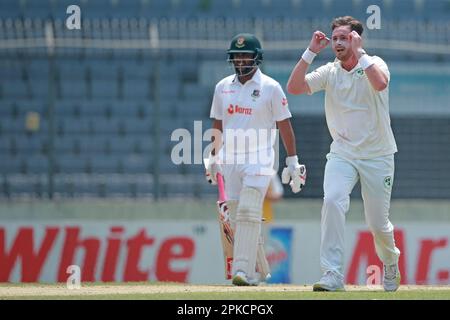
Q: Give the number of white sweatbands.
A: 2